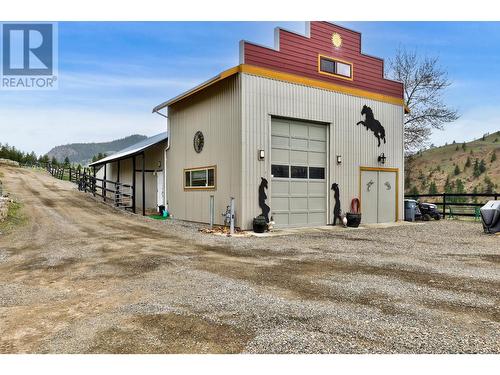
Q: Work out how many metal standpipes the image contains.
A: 2